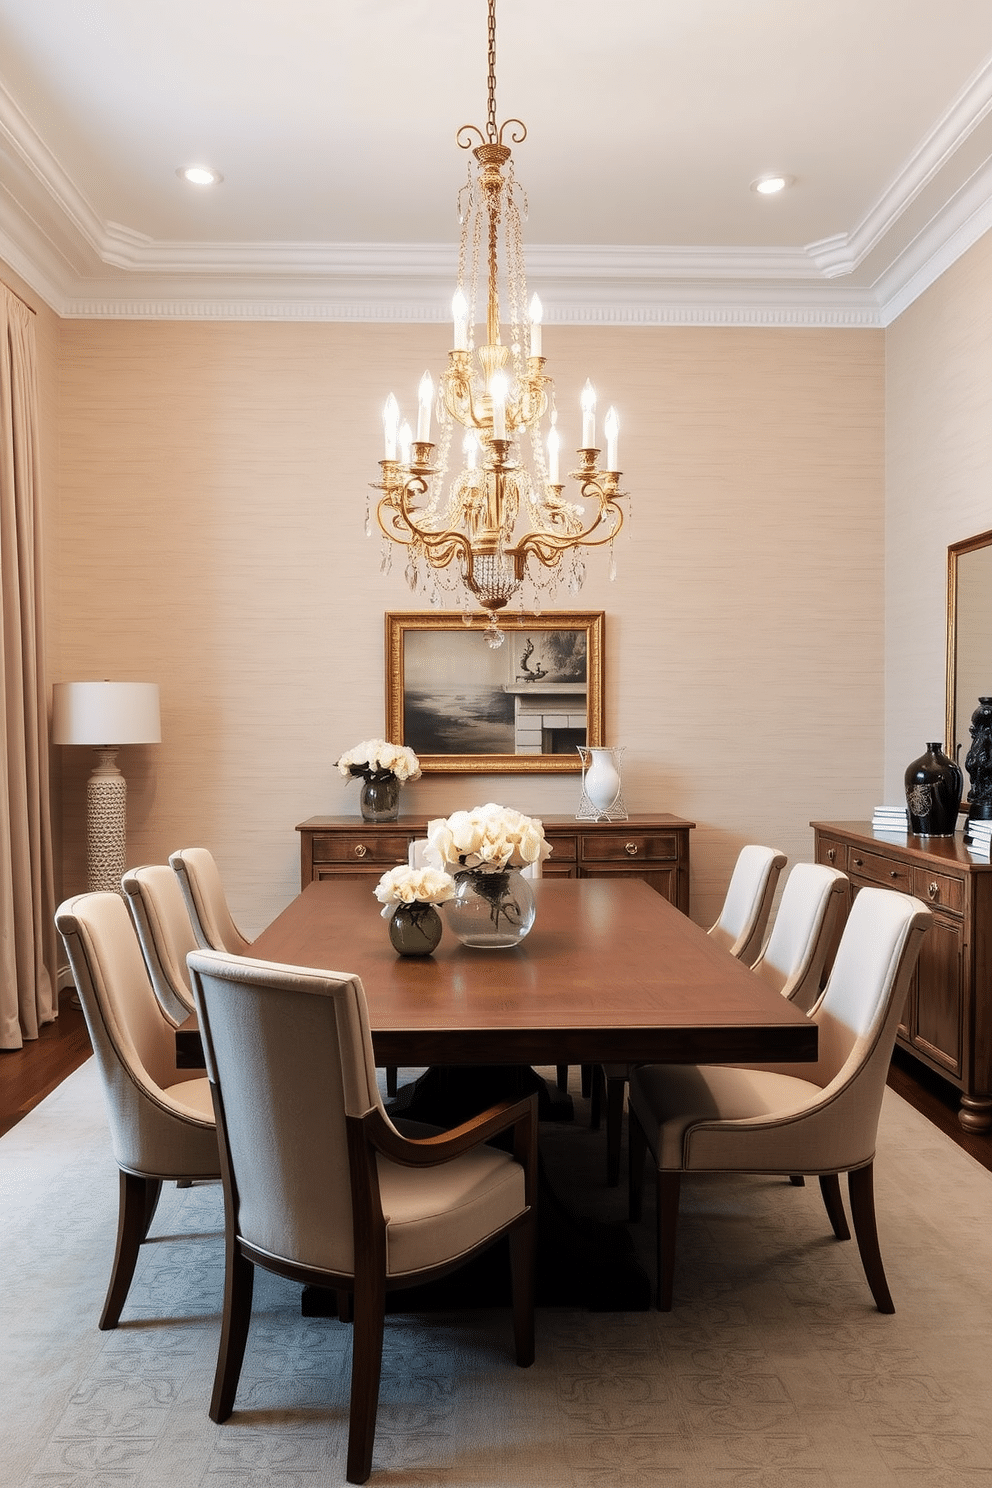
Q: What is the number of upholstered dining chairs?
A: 8